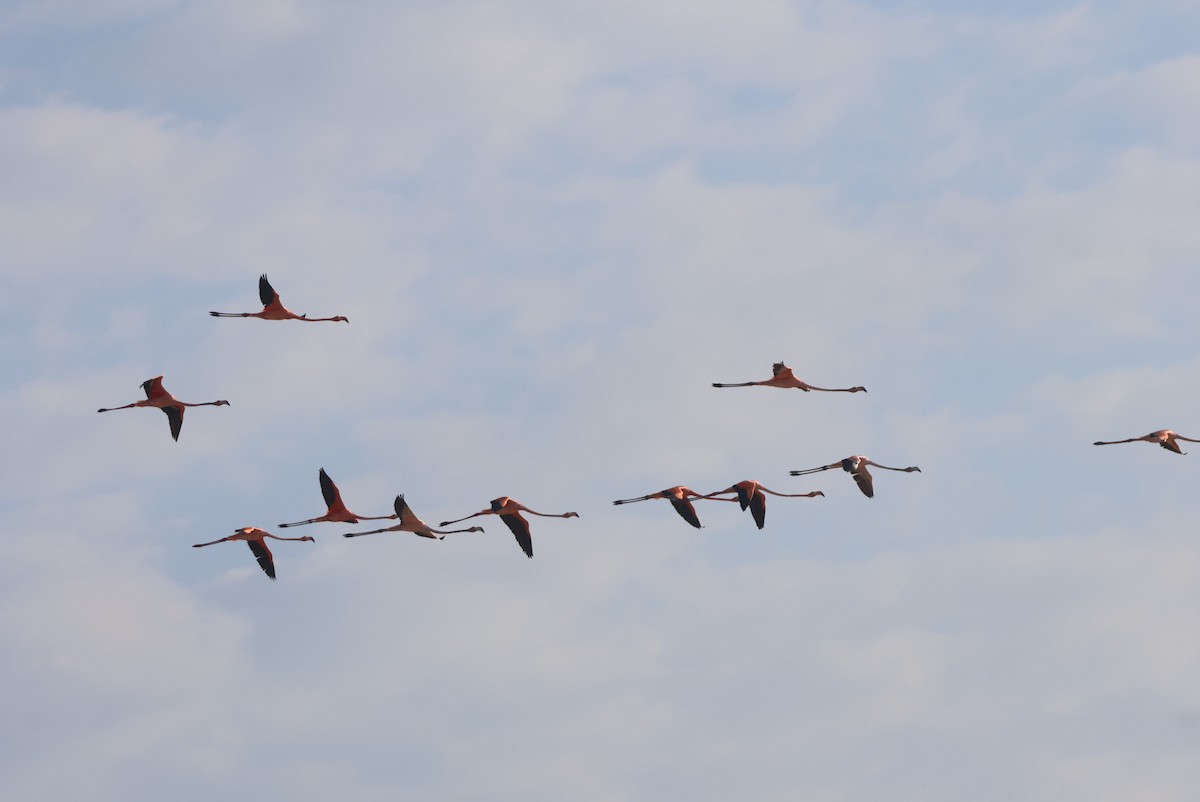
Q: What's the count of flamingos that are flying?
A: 11